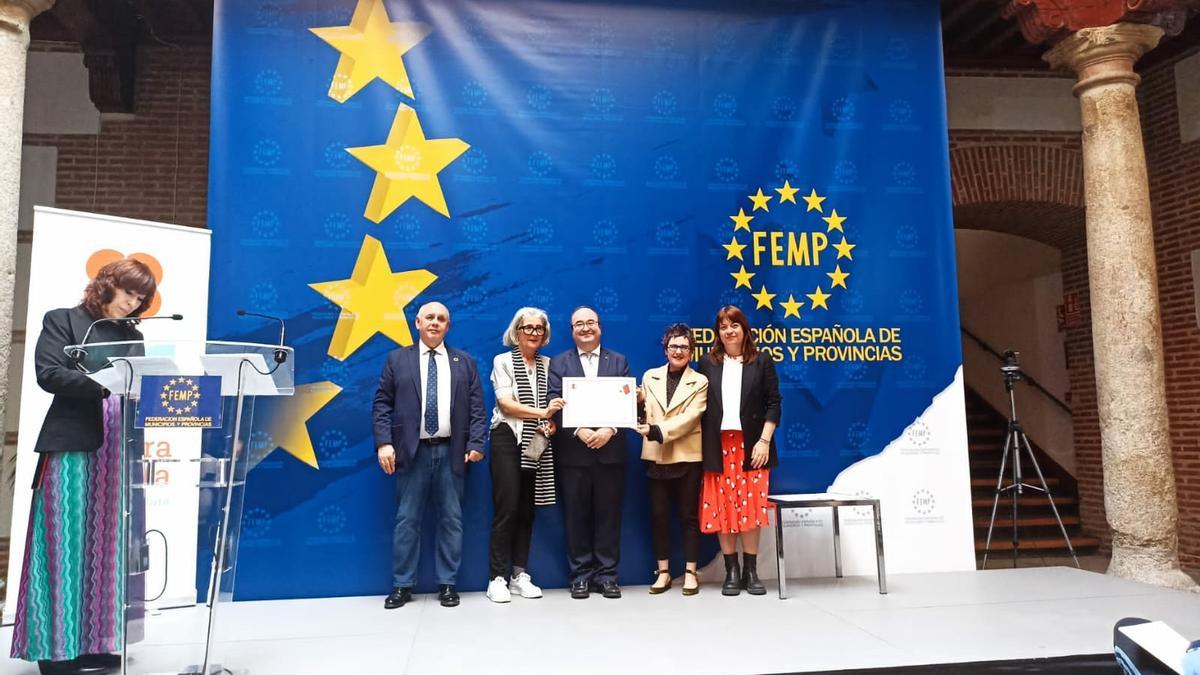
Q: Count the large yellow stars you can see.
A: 4